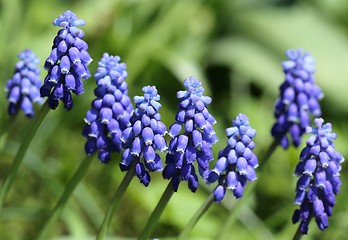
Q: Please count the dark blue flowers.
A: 8